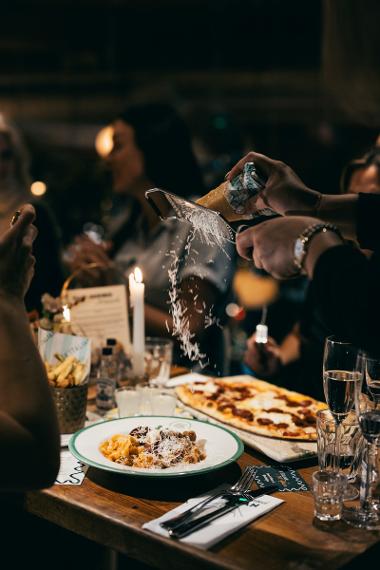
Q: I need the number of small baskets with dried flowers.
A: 1